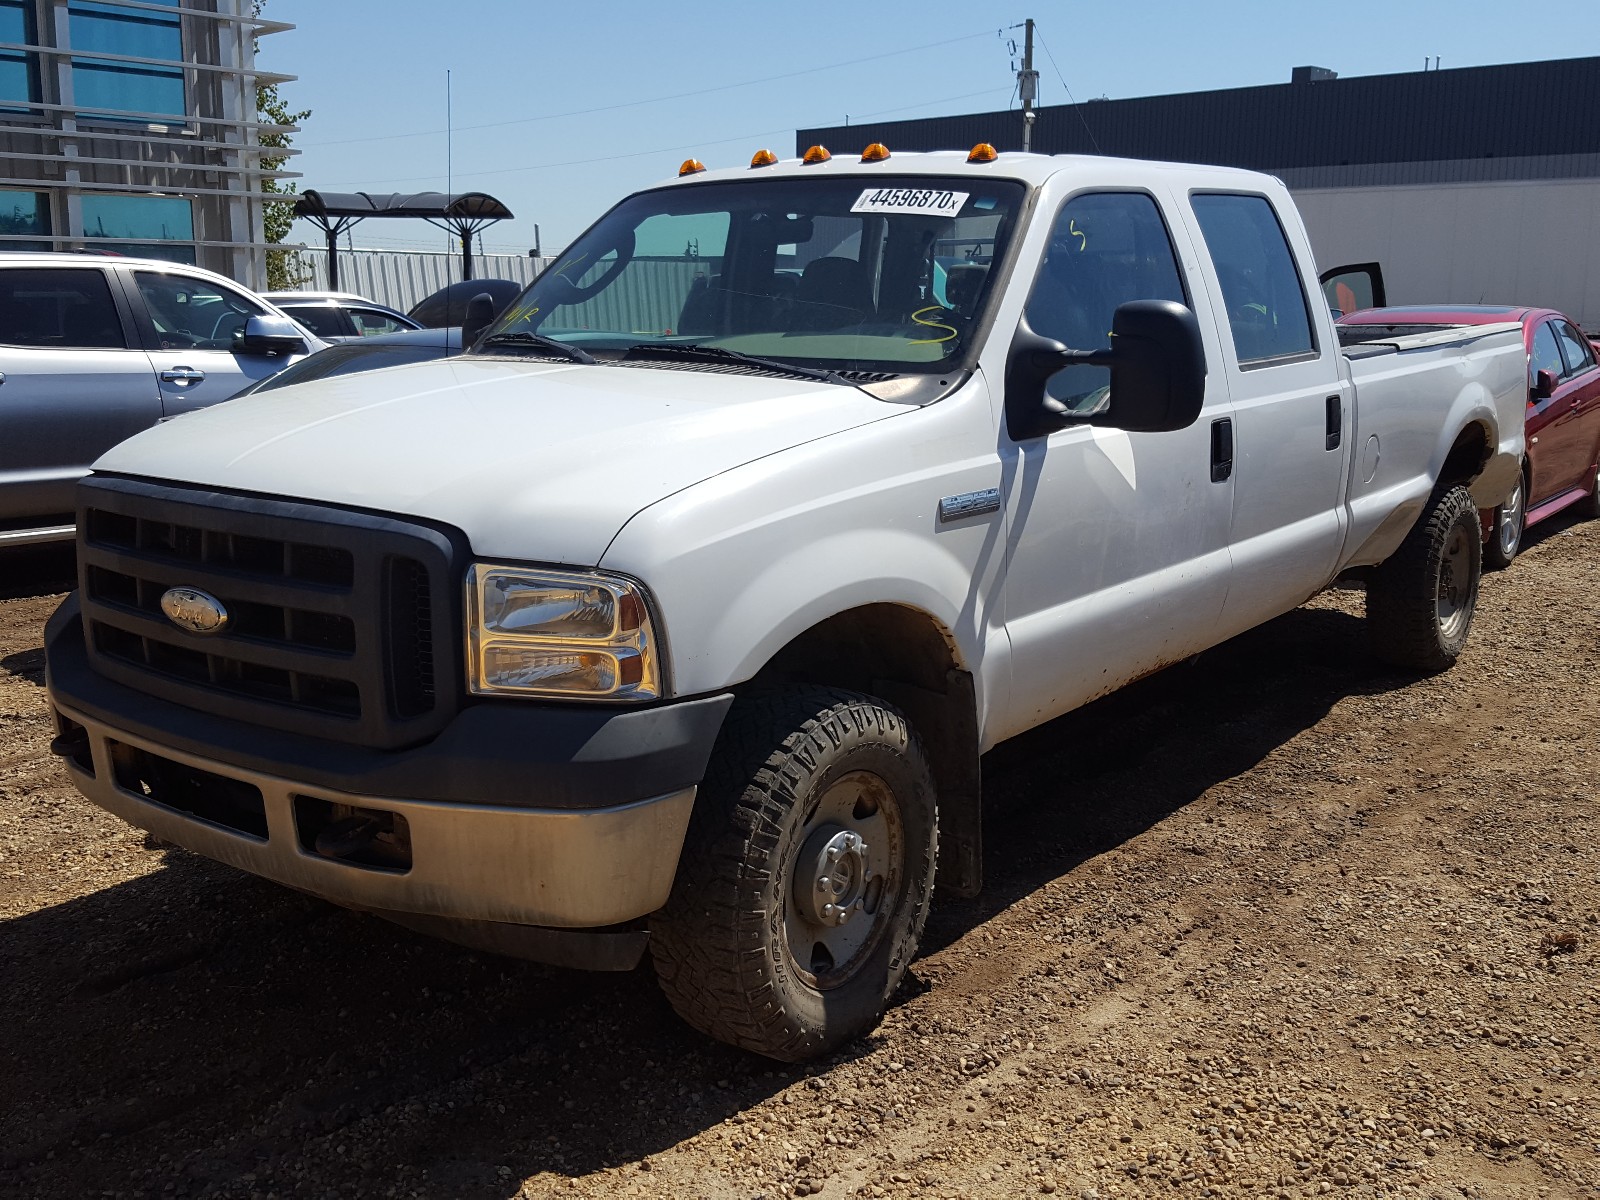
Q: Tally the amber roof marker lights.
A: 5